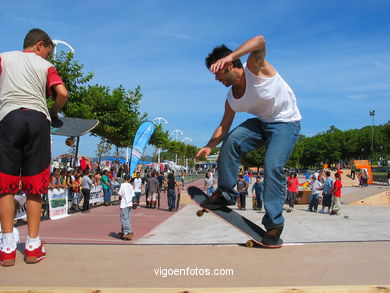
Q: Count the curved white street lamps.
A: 4